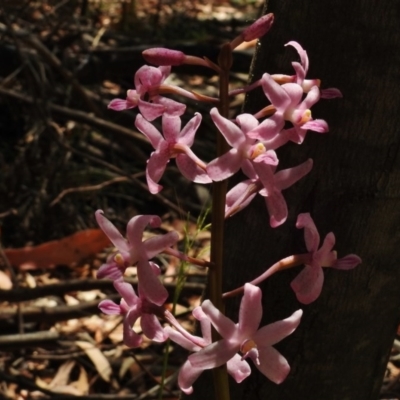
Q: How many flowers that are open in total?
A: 11